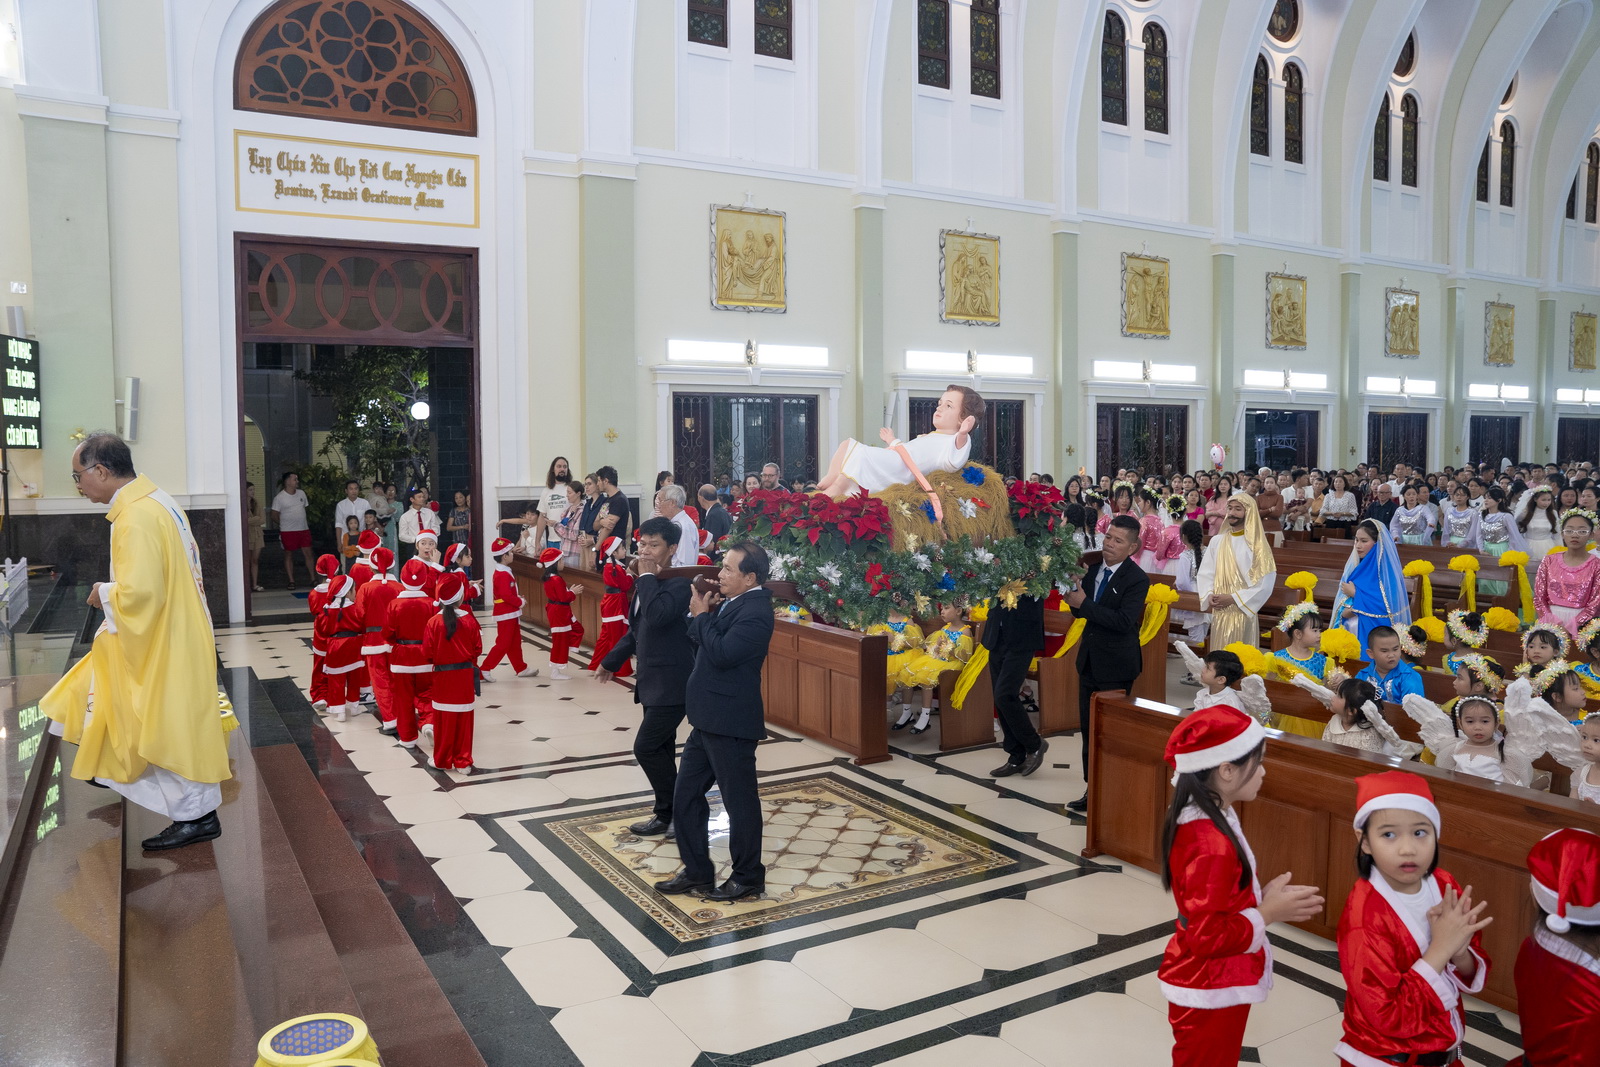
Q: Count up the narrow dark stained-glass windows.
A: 14